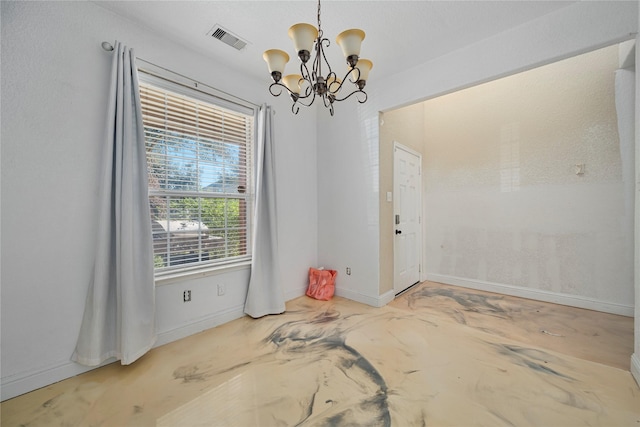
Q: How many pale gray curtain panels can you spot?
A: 2